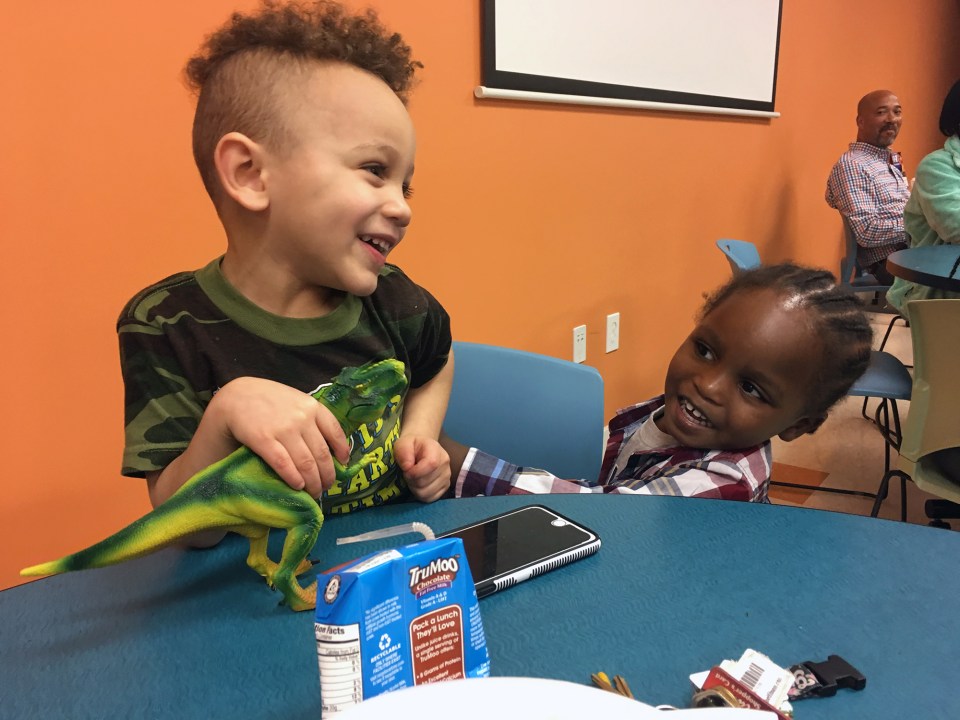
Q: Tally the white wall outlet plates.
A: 2